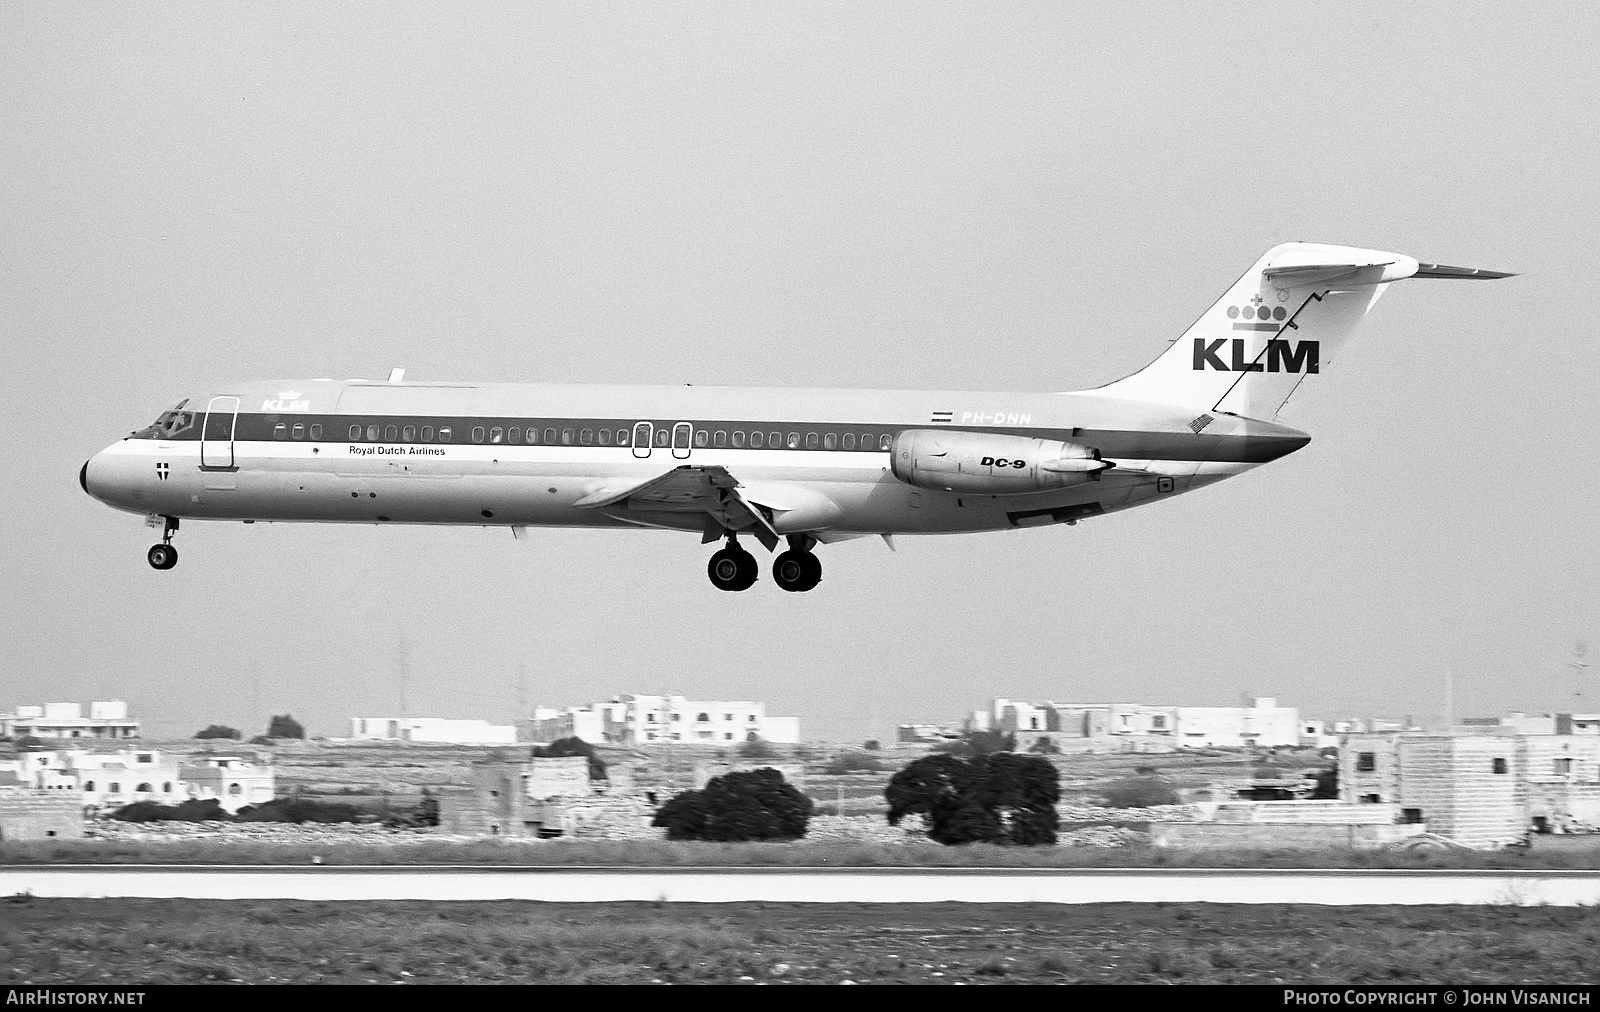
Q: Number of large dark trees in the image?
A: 2